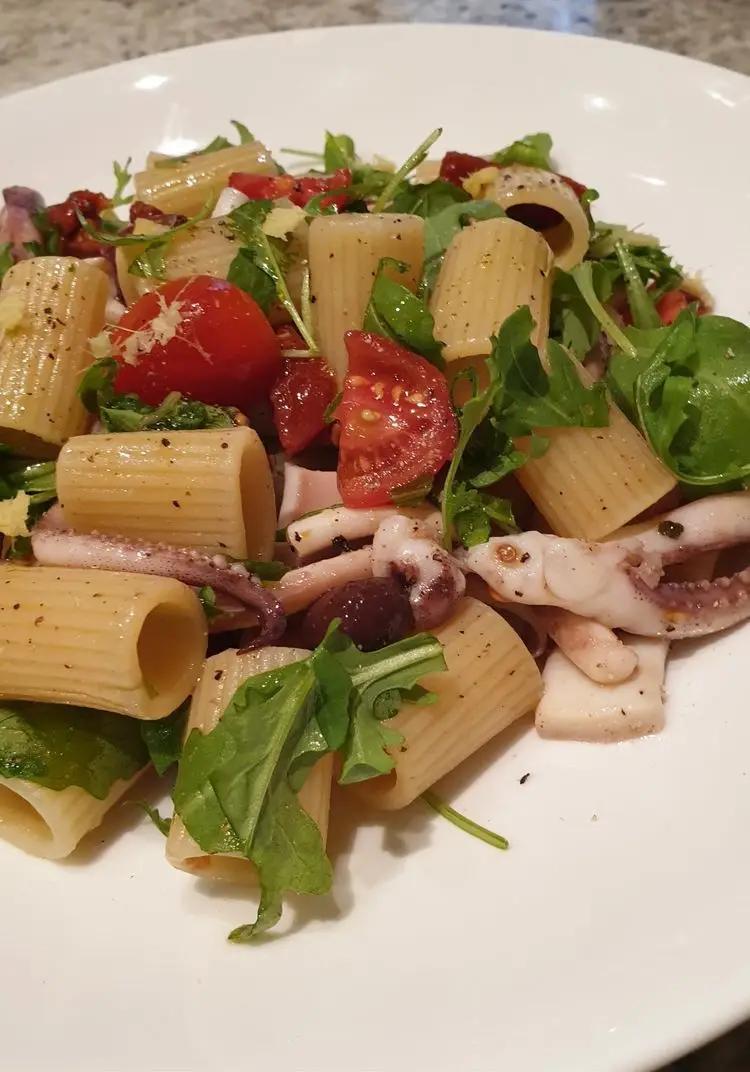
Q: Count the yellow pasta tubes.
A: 12